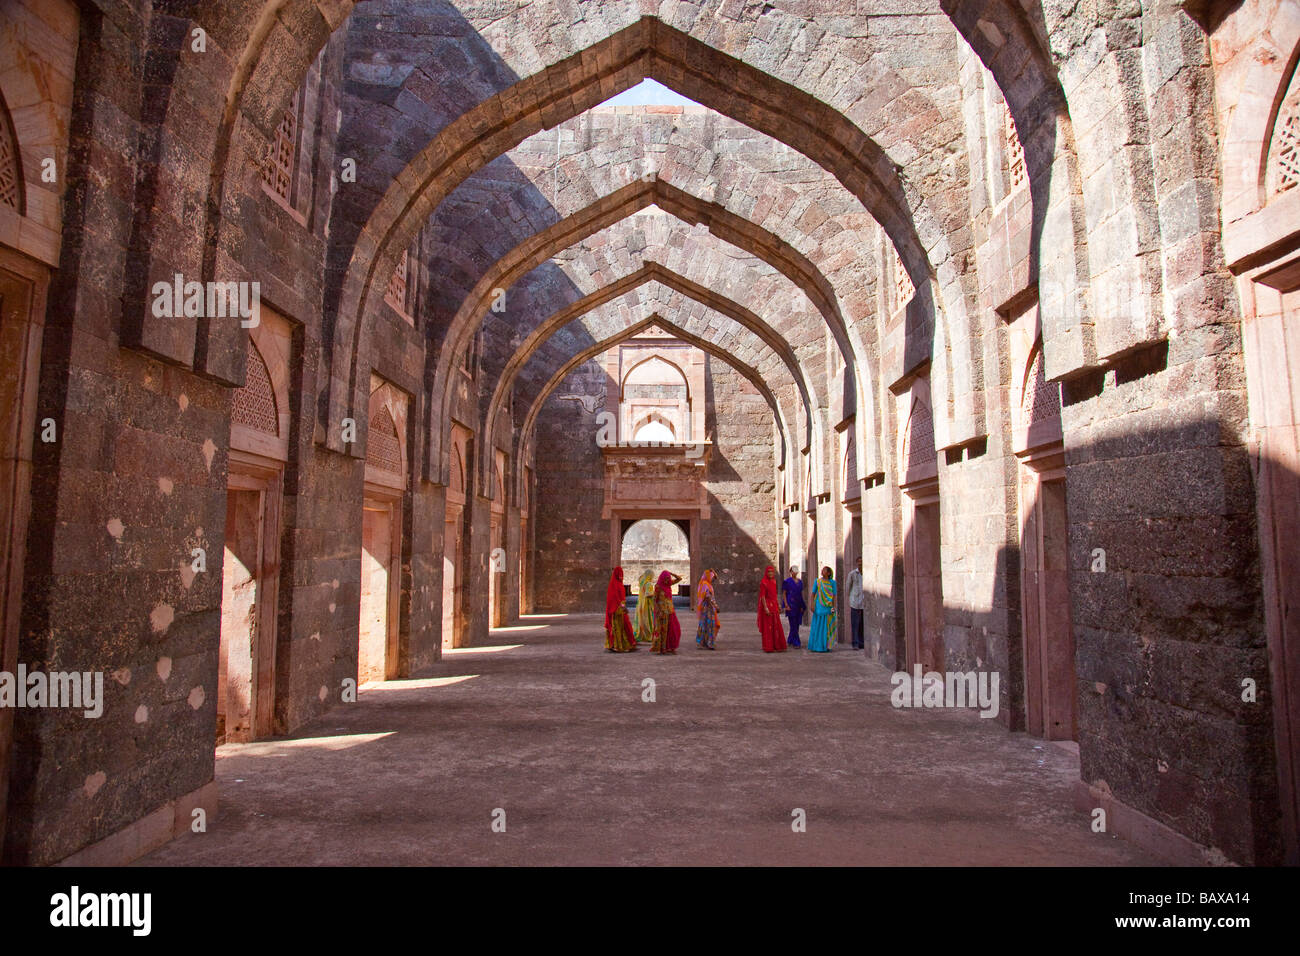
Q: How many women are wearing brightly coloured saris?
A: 7